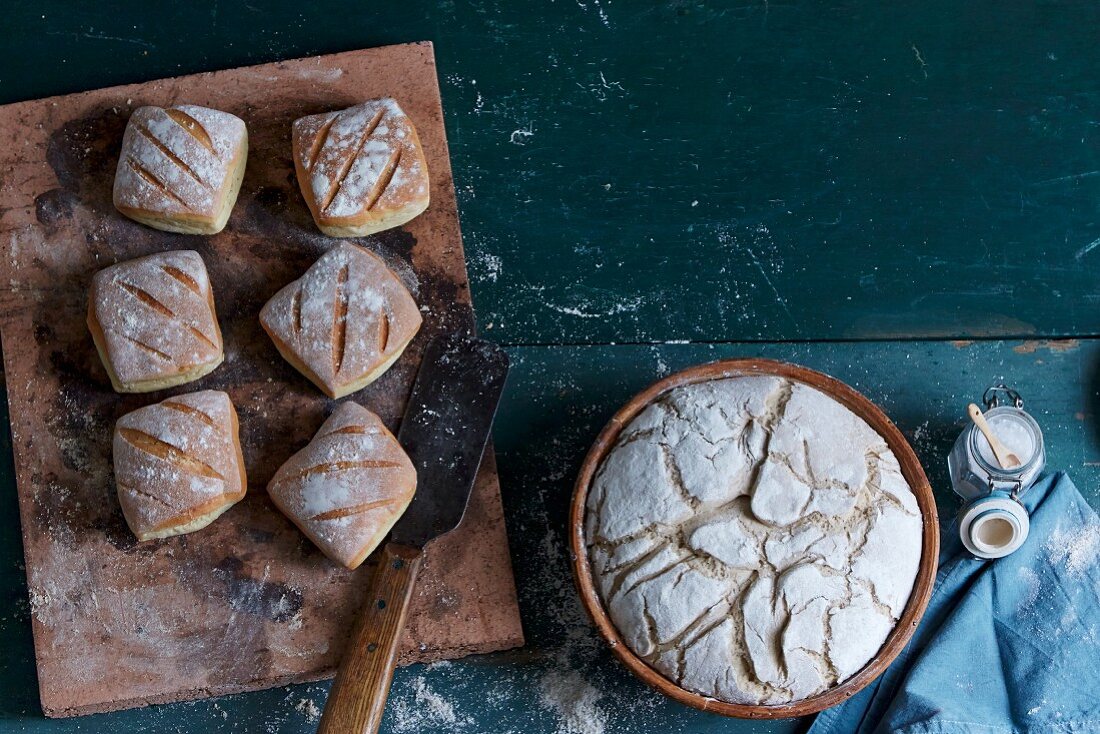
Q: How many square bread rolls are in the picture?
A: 6